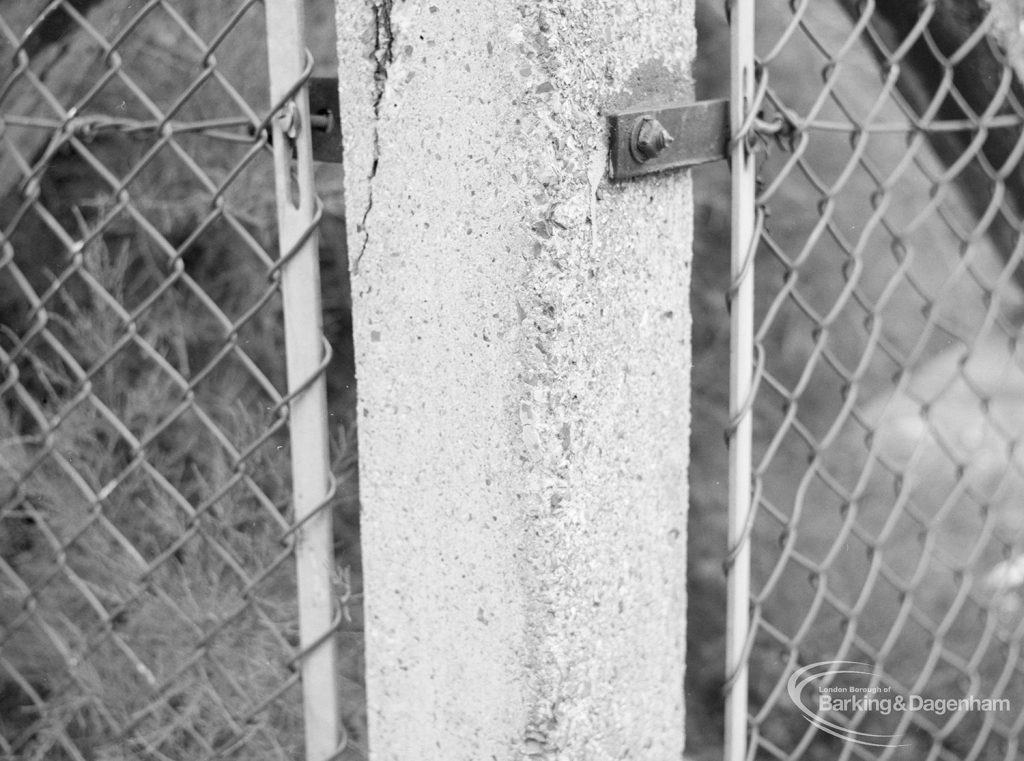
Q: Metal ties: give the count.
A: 2